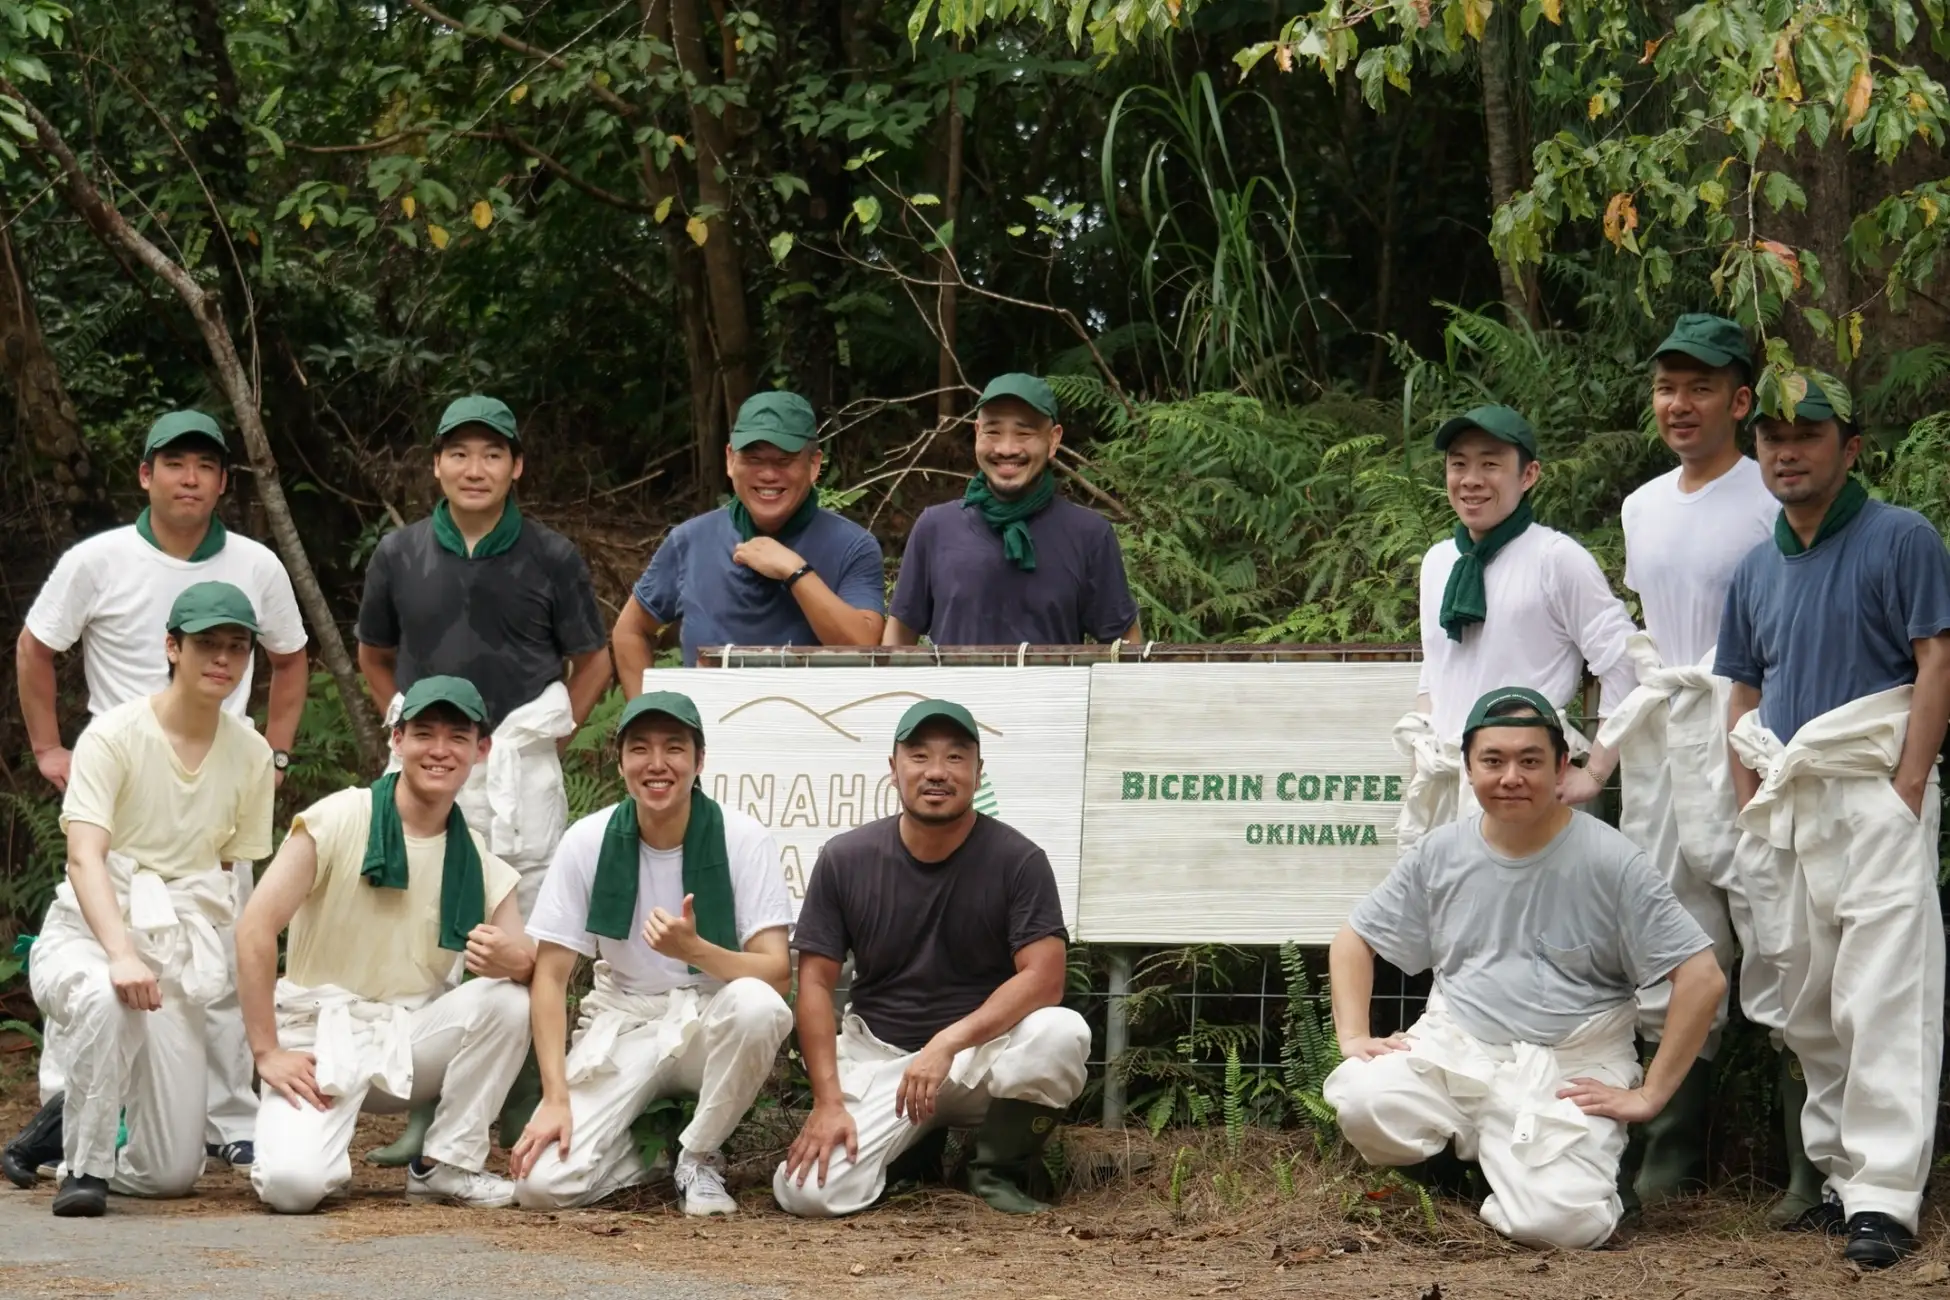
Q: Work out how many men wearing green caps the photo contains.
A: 12